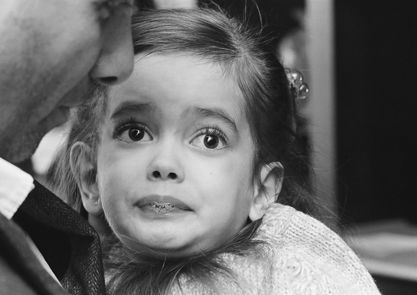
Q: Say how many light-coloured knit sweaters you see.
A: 1